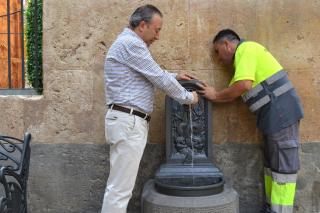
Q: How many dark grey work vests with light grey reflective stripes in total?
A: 1